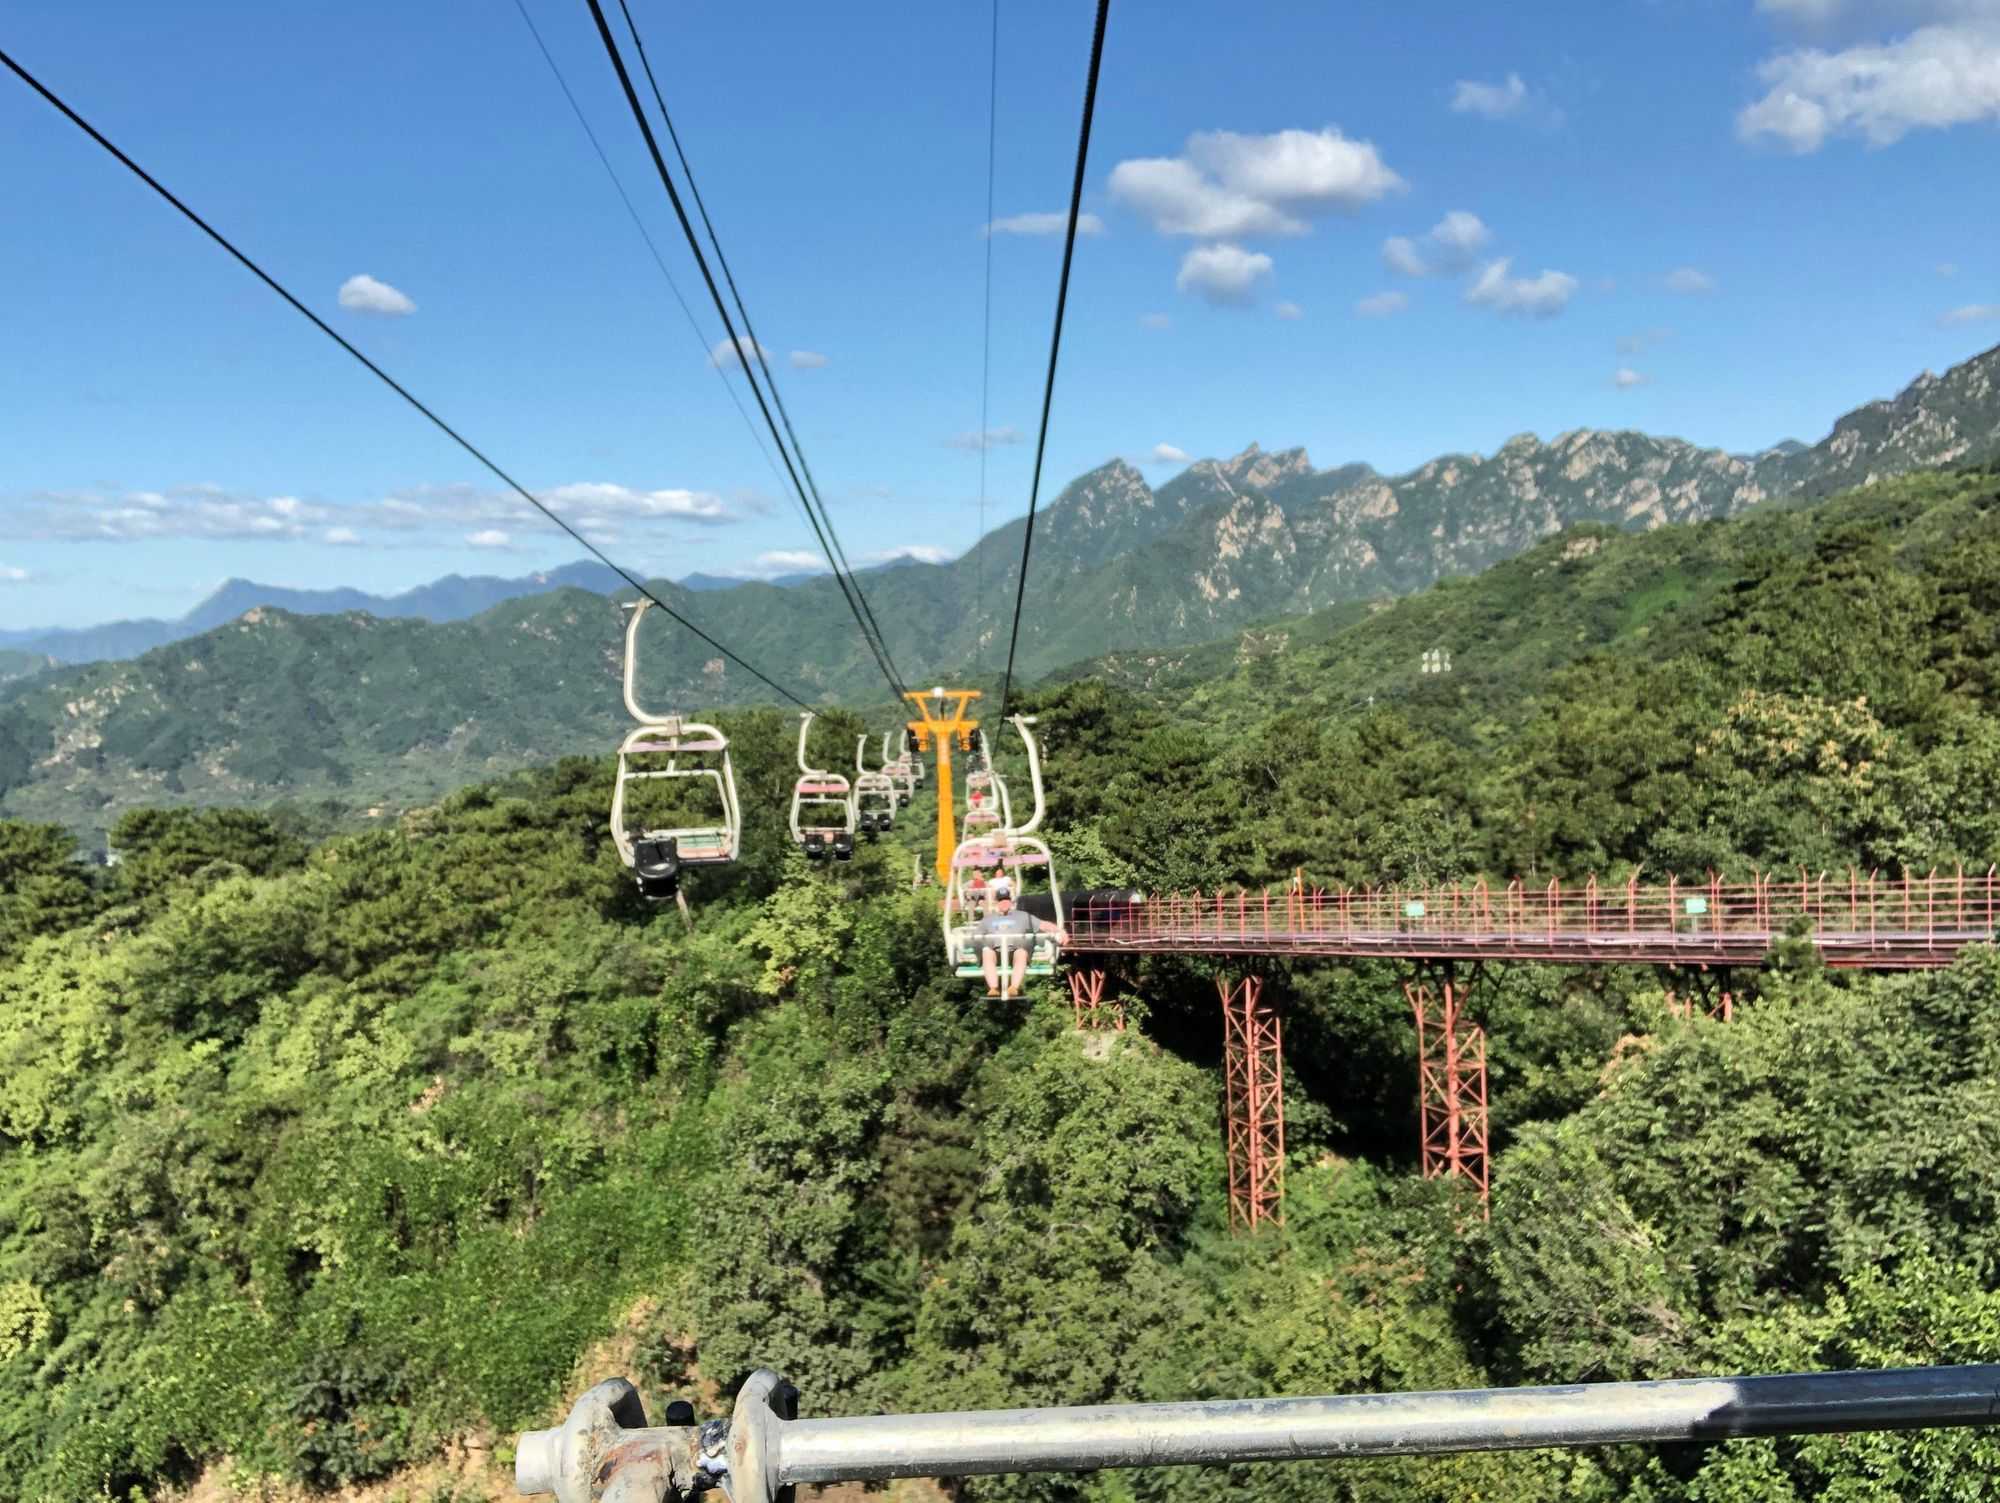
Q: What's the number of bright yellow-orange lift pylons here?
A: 1